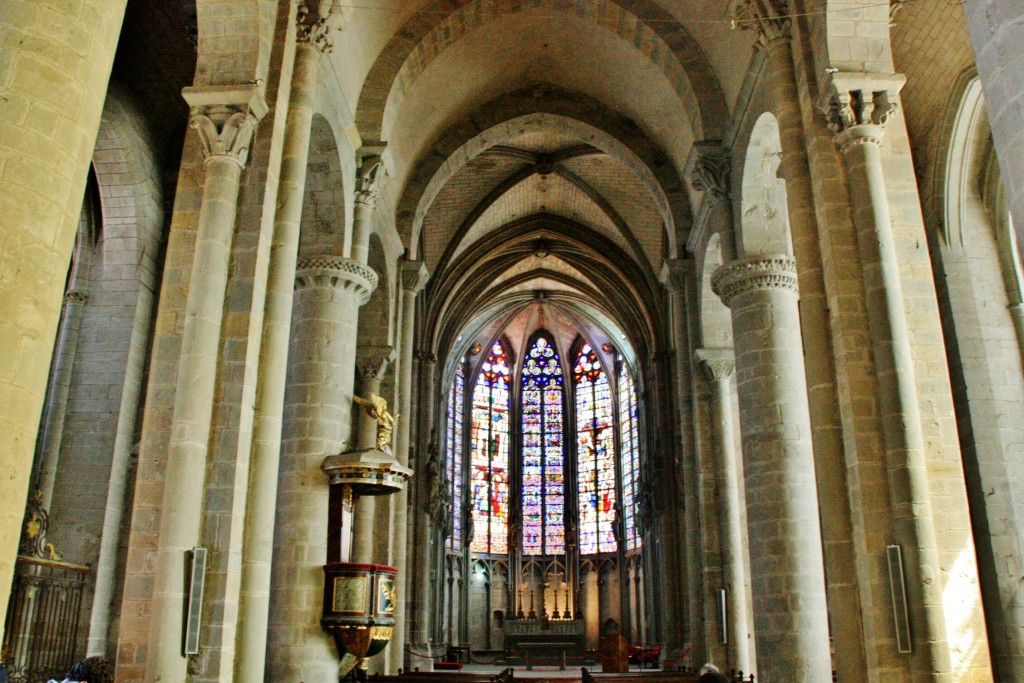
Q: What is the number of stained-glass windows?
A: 5